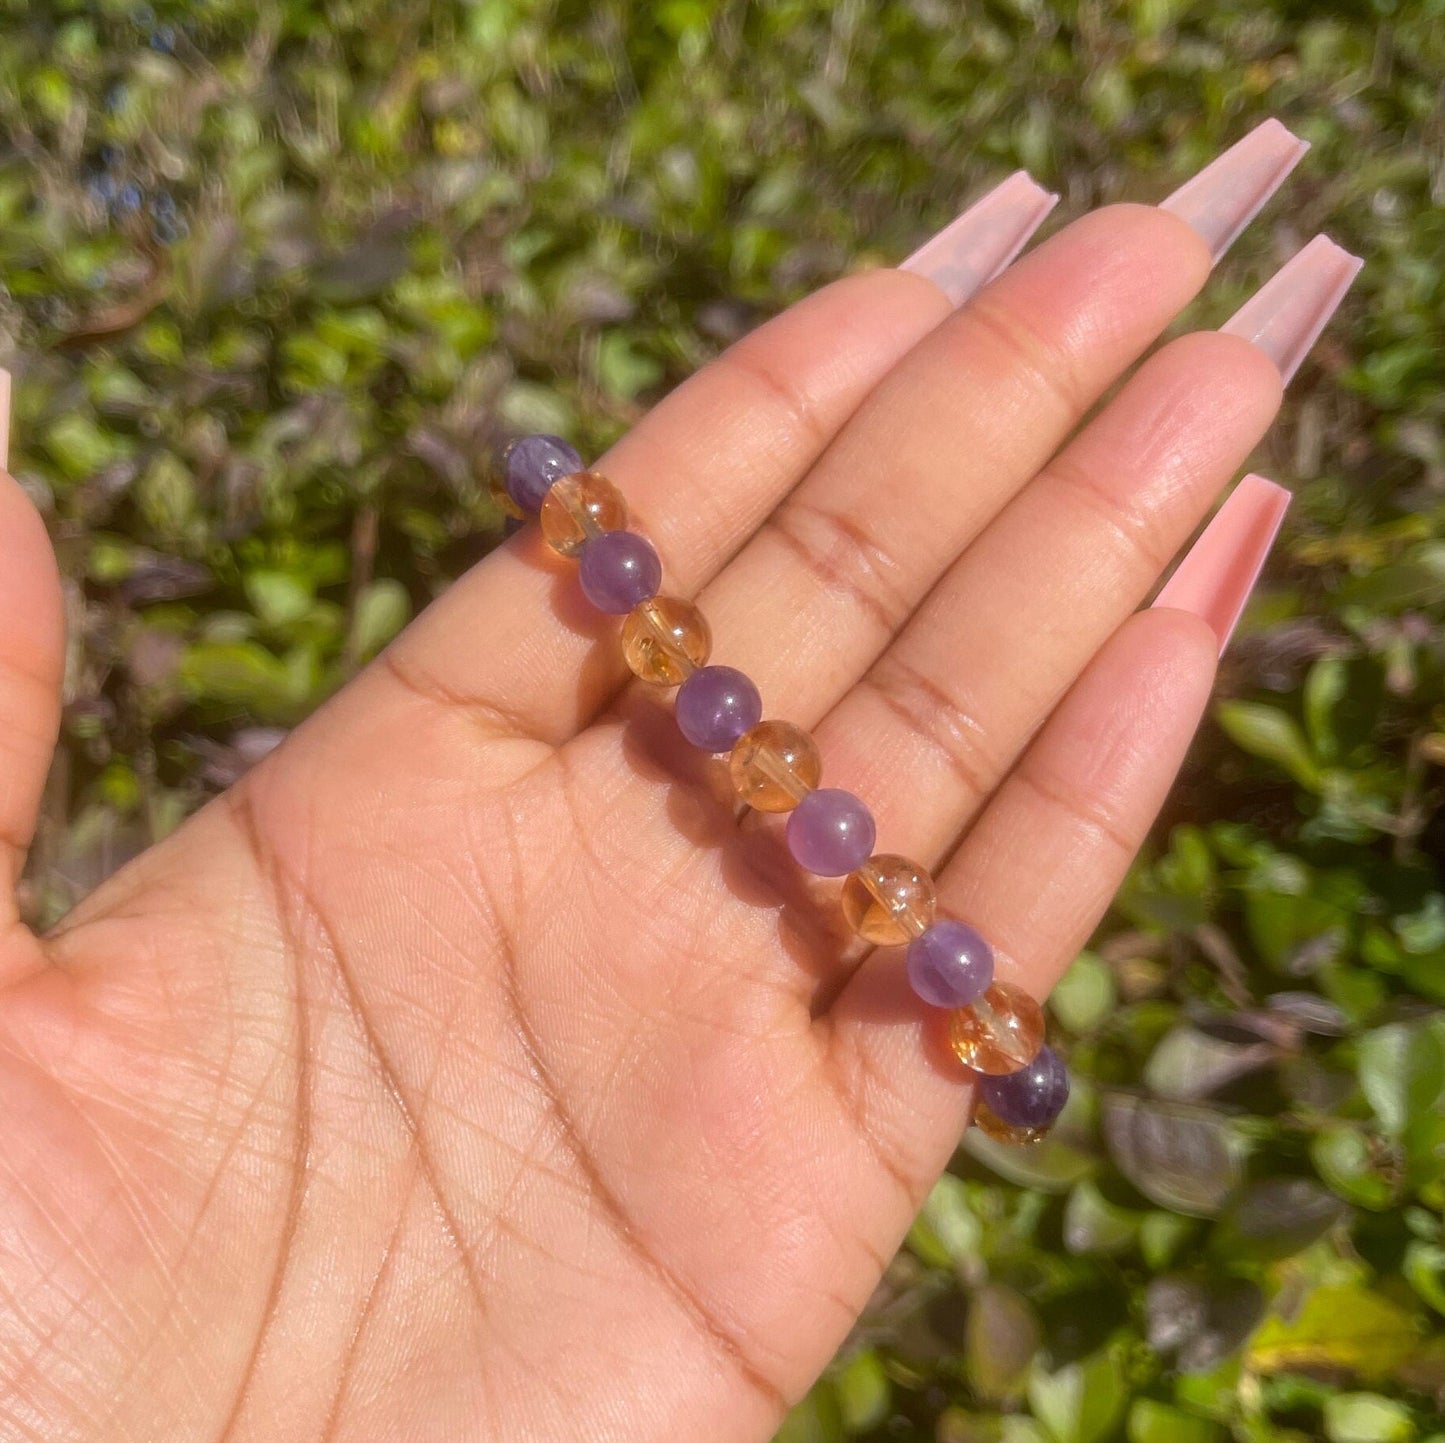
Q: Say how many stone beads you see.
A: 13